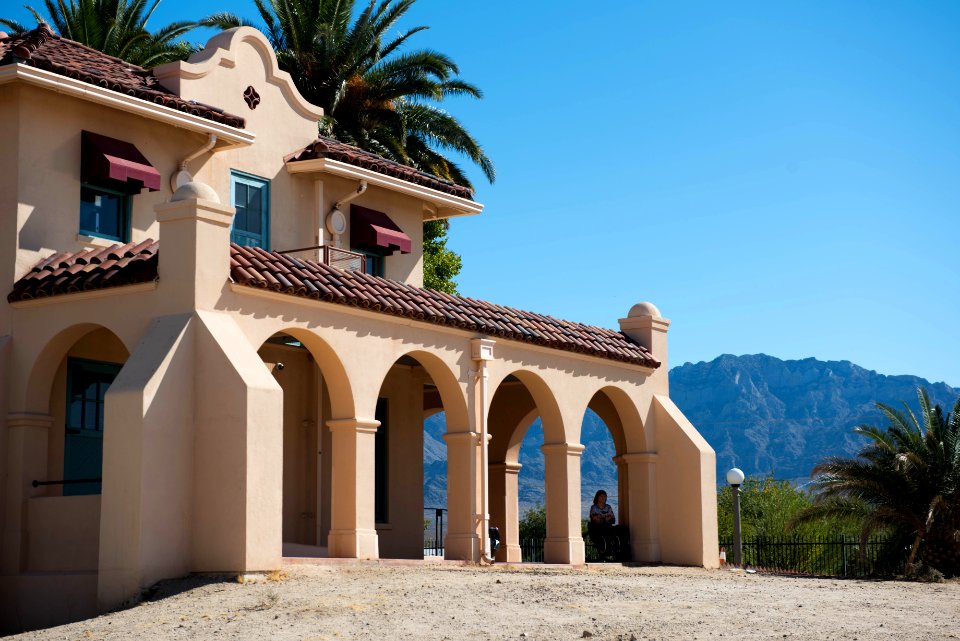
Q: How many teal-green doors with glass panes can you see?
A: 2